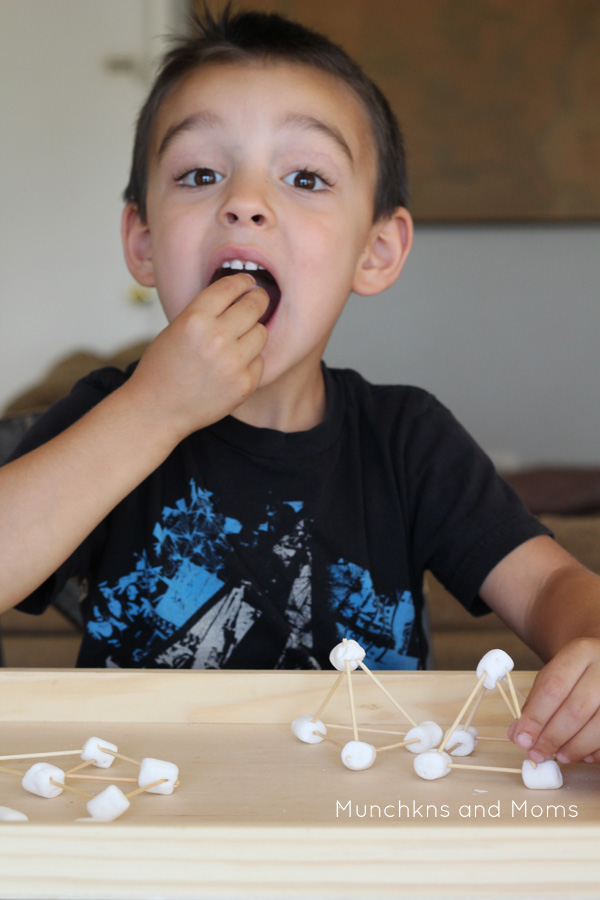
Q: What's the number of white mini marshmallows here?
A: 14